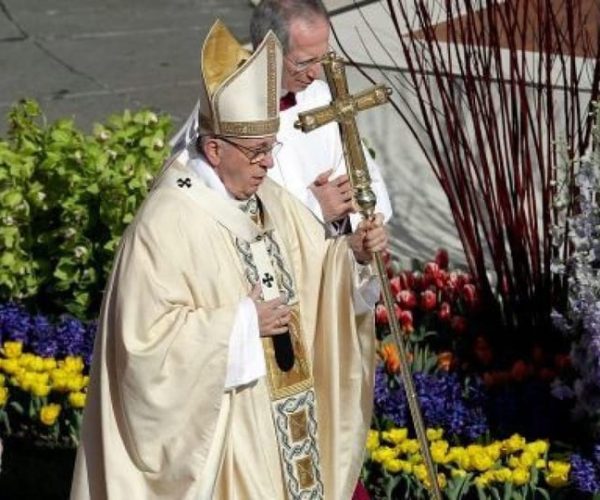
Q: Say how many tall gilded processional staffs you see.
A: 1